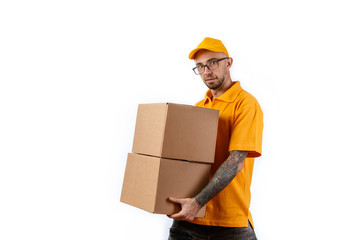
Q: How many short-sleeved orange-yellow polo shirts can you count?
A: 1